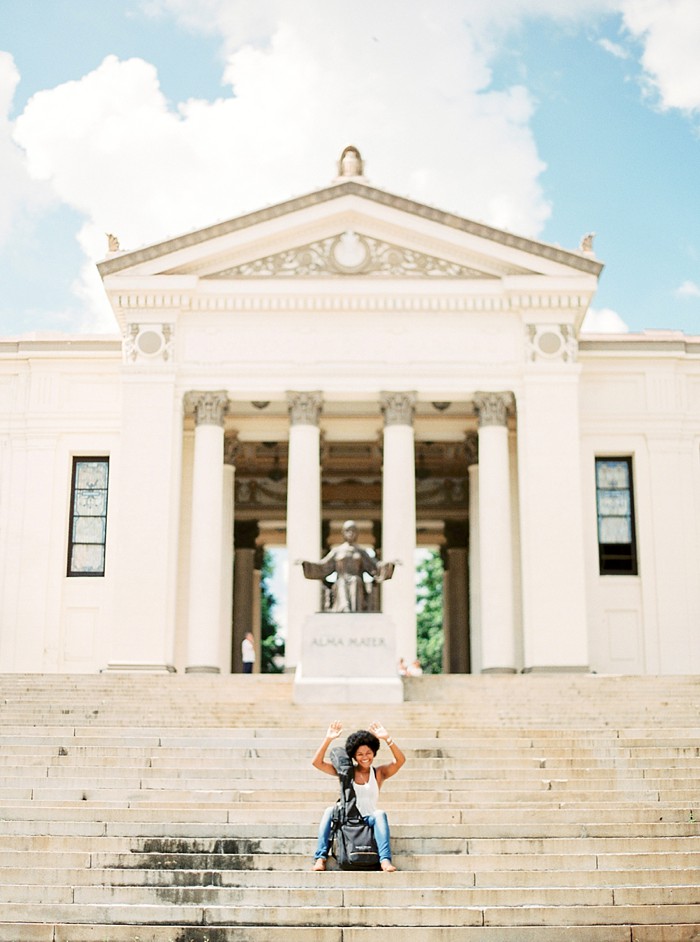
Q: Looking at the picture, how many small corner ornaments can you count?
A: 2